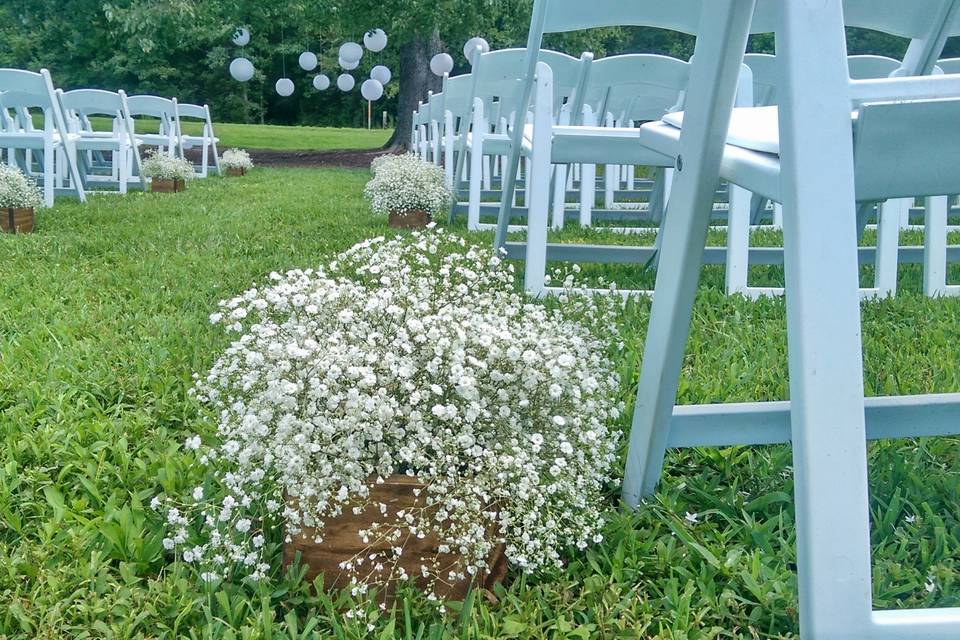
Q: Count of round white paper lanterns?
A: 13